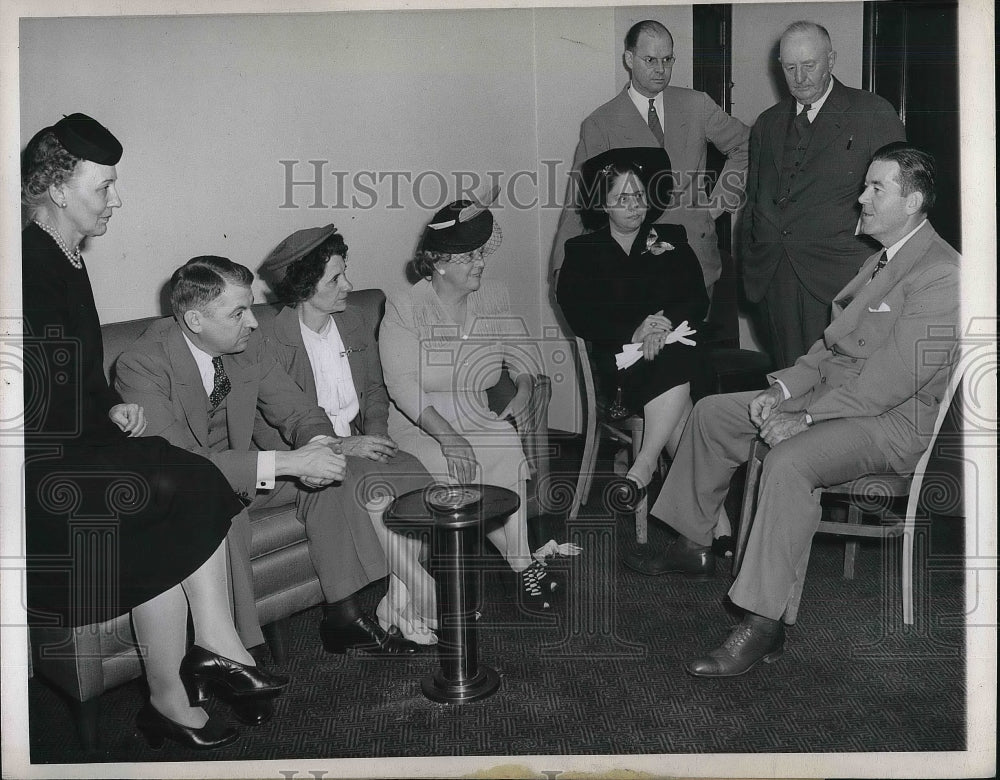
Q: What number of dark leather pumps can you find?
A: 2